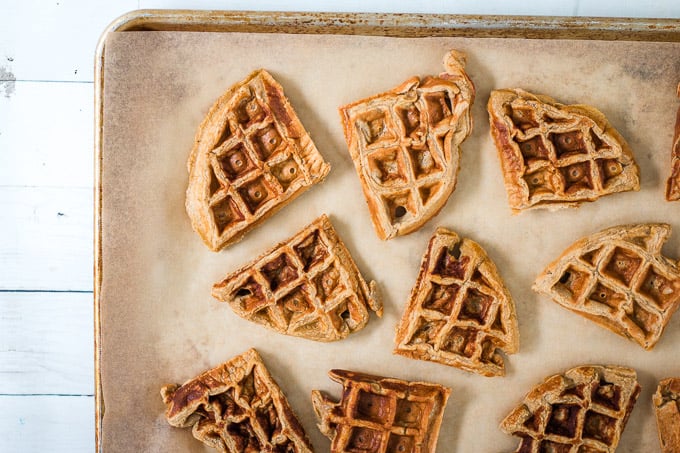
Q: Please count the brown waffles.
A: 11